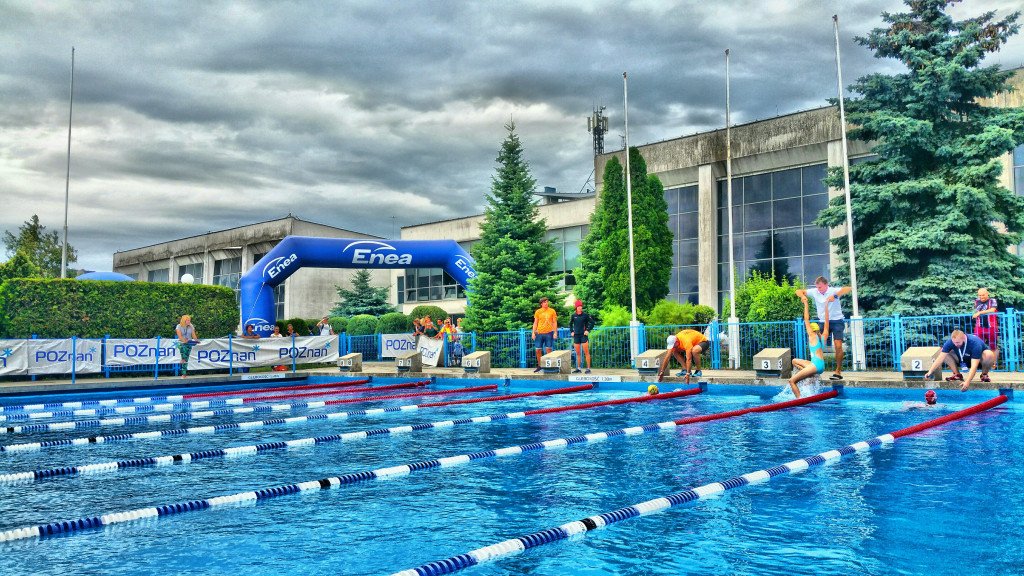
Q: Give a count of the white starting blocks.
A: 7